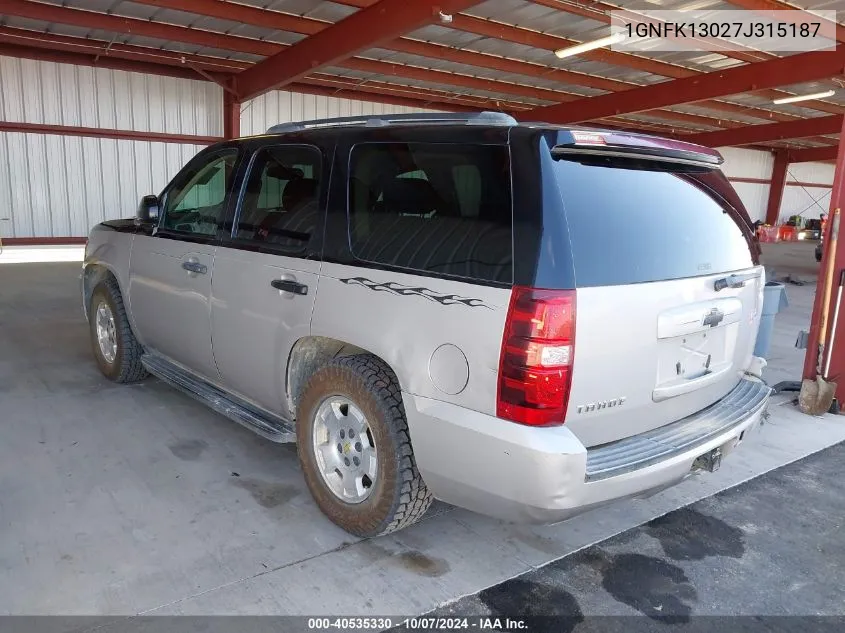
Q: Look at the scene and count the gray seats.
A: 0